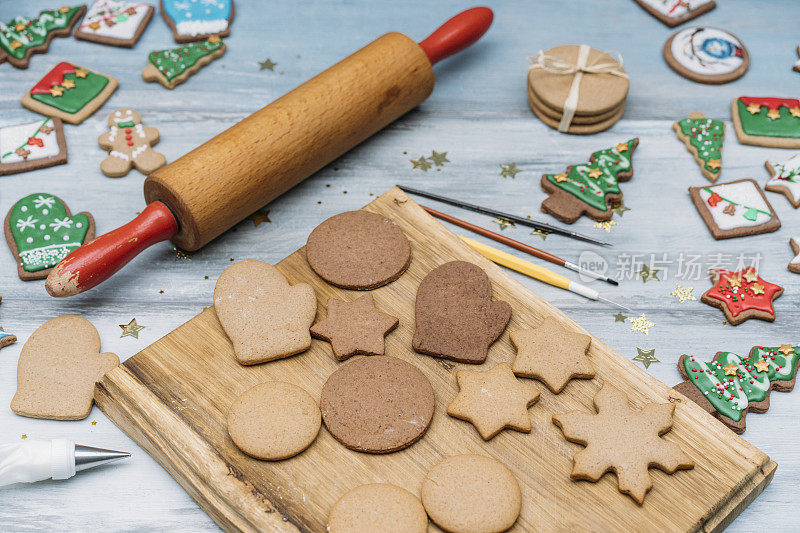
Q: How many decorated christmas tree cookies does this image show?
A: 5